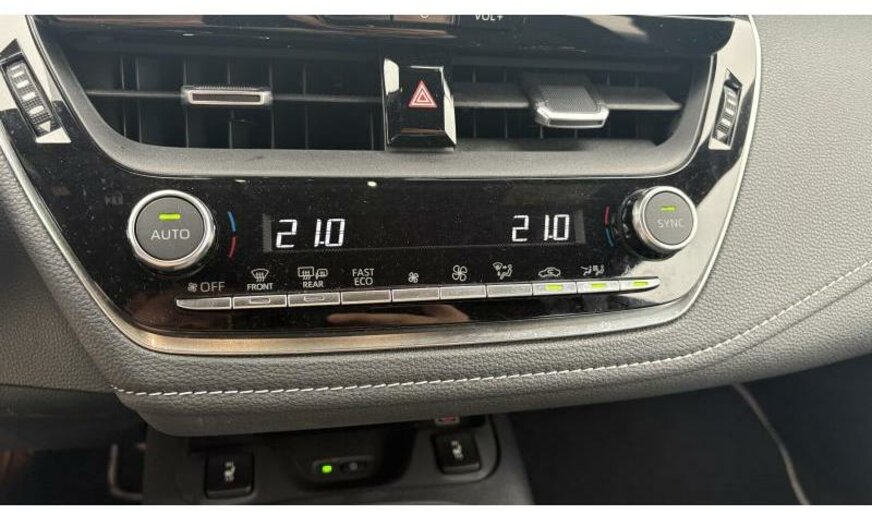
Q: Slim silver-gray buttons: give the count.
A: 10